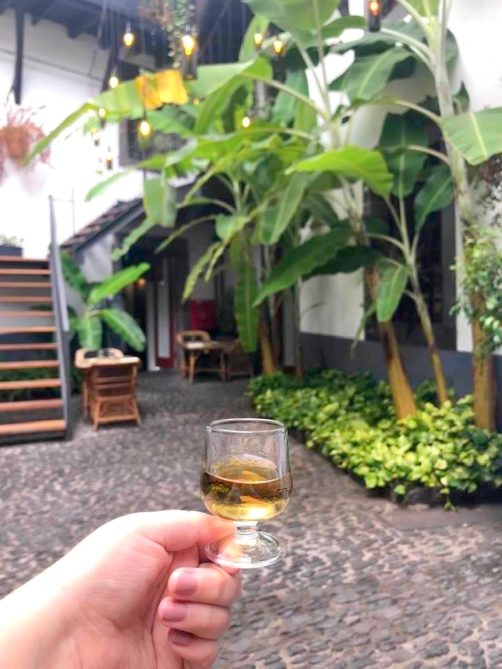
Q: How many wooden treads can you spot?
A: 11